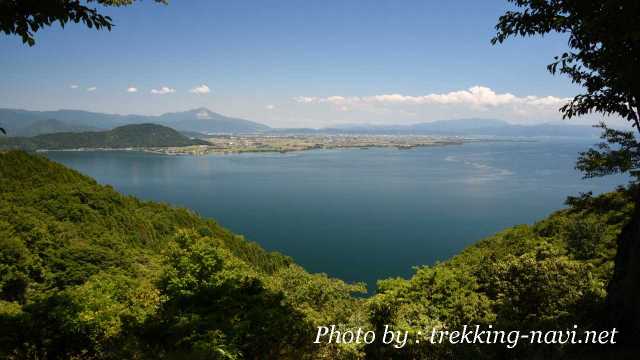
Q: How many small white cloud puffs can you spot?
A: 5